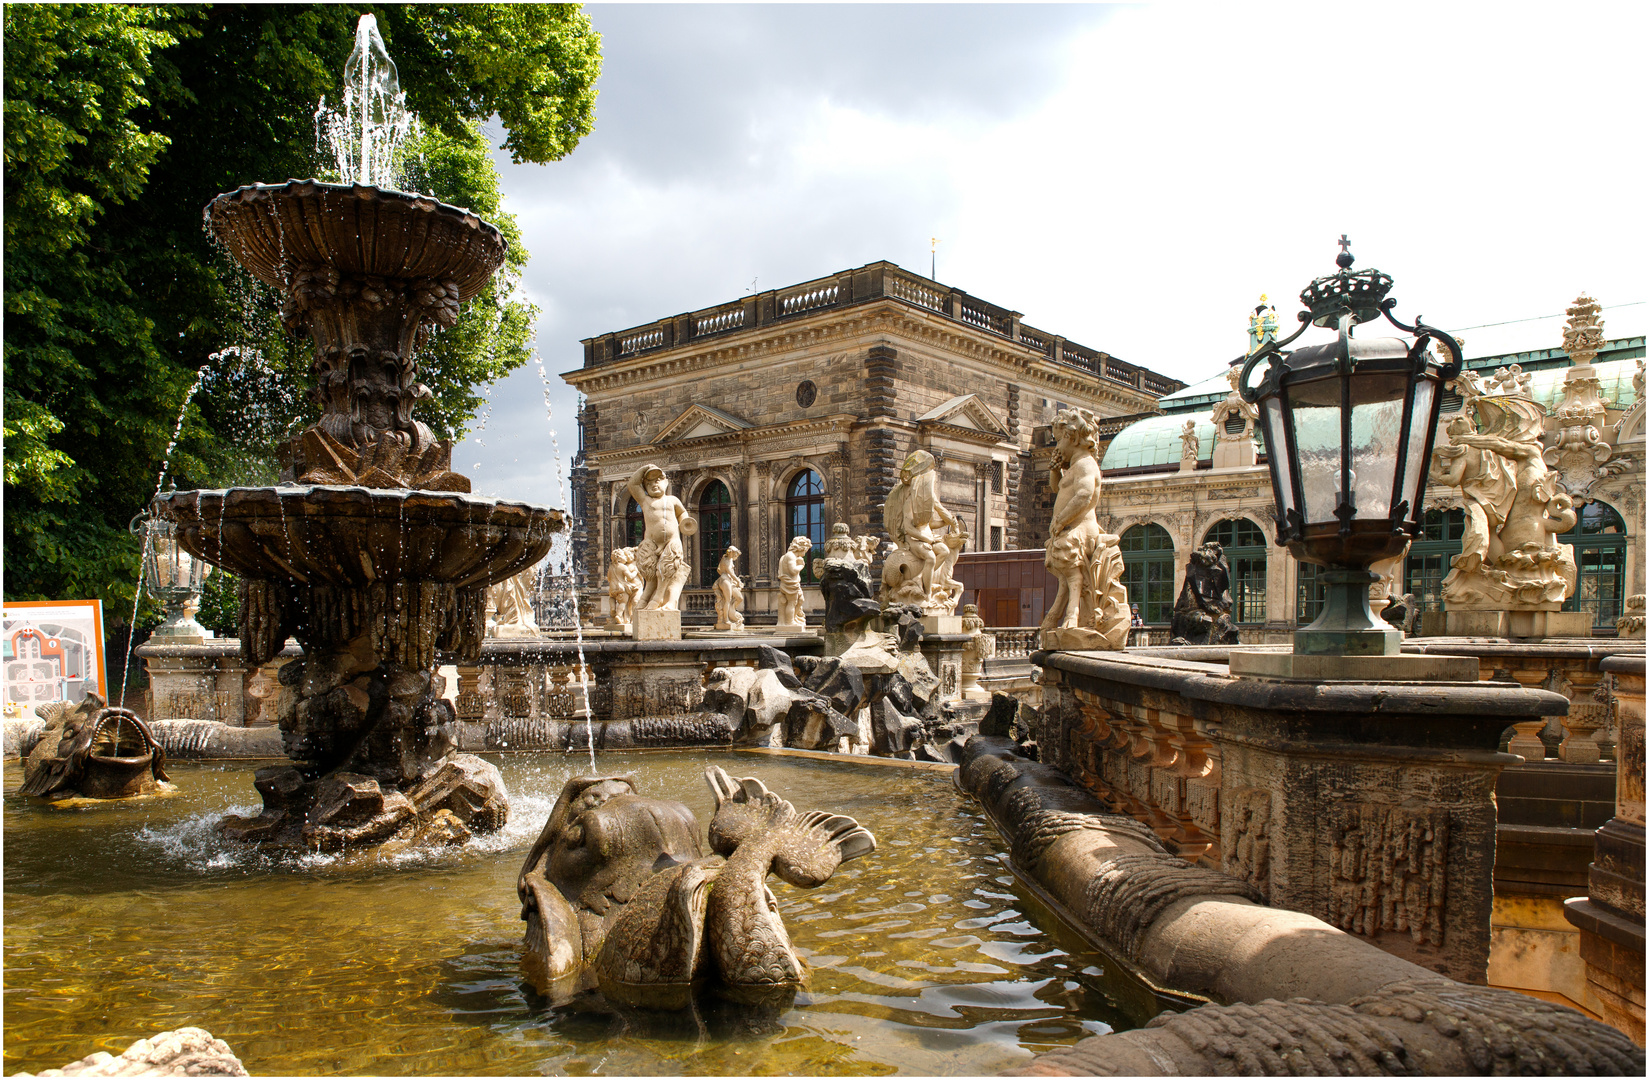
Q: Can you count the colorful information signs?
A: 1